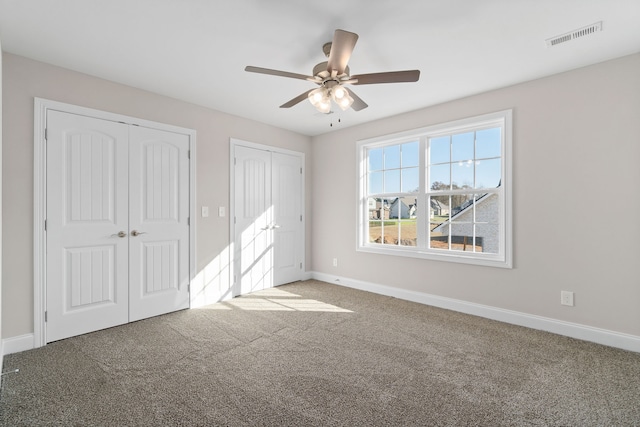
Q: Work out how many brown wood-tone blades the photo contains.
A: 5